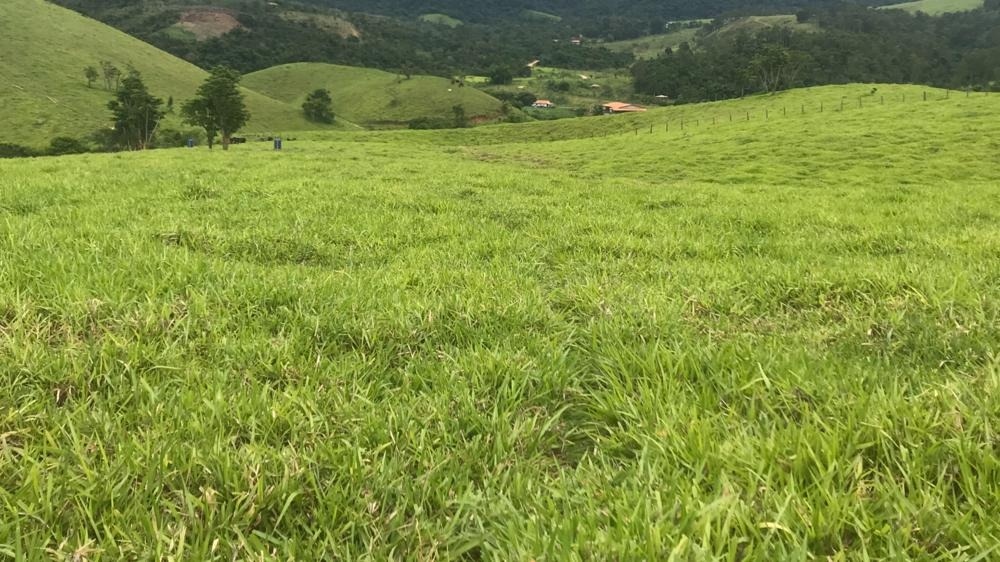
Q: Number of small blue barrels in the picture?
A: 2